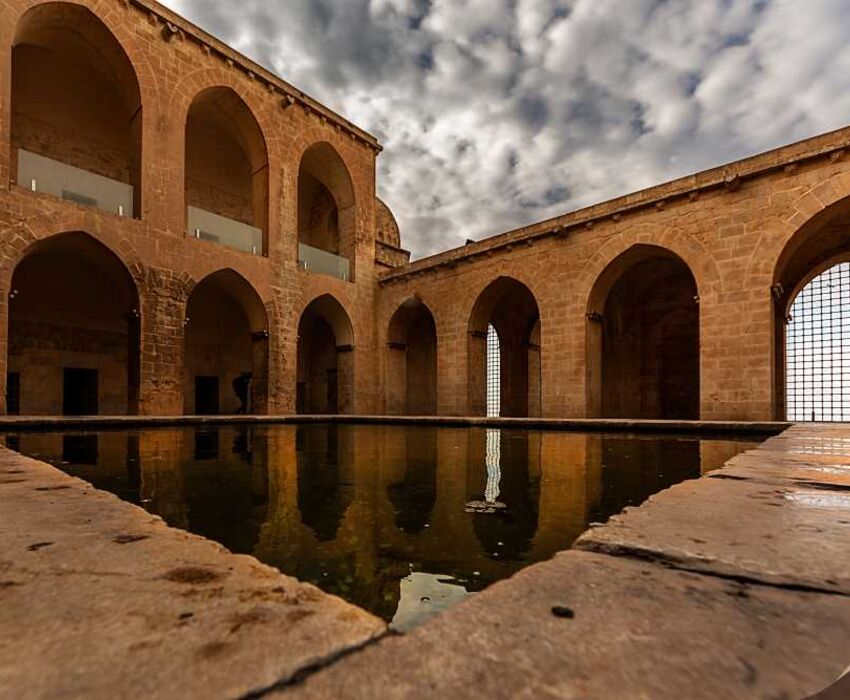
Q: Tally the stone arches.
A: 10